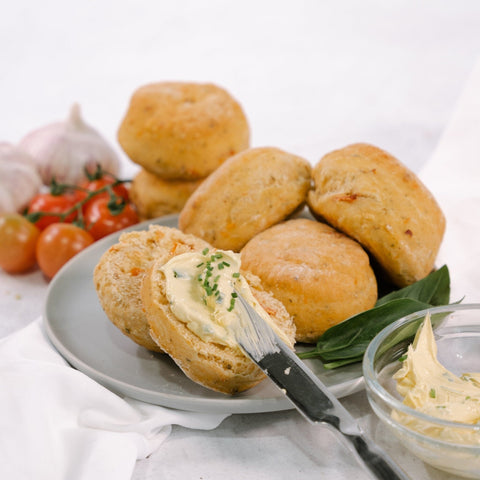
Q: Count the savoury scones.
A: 6